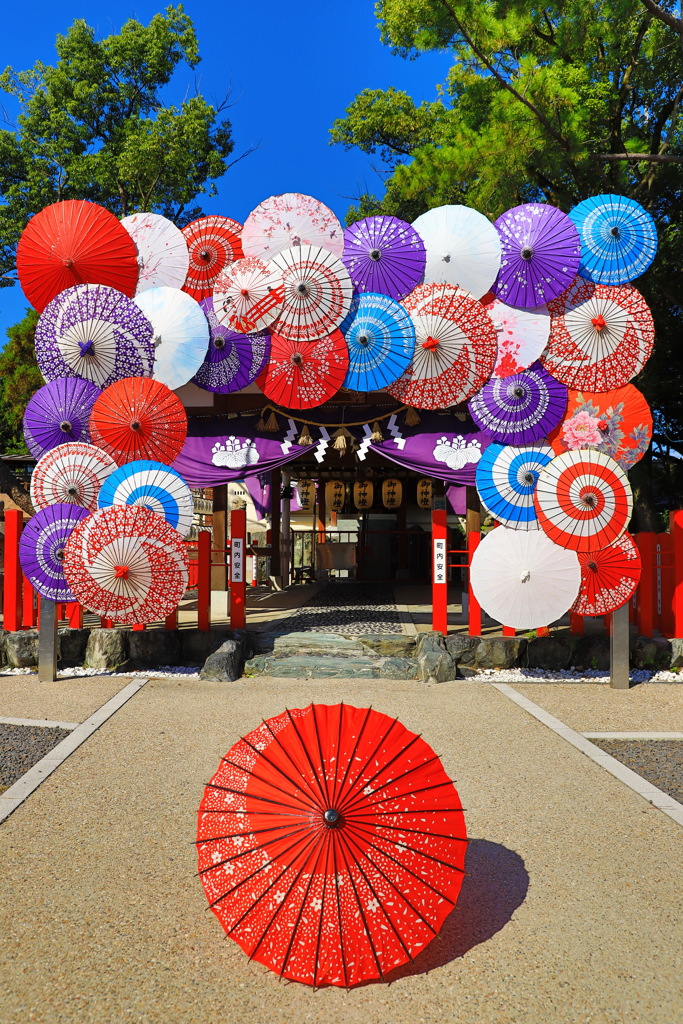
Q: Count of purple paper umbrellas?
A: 7